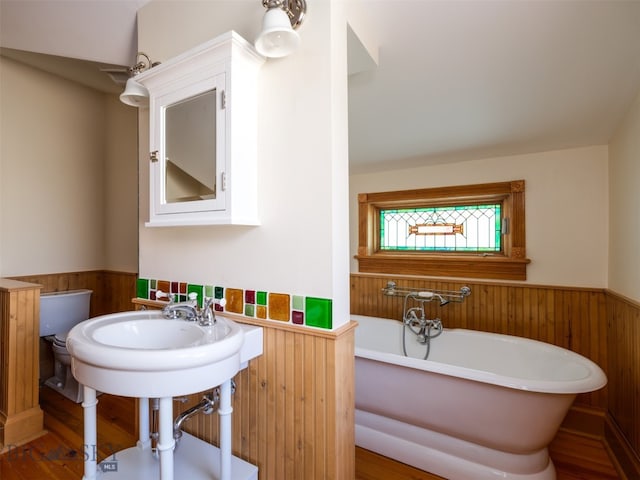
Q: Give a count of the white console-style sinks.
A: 1